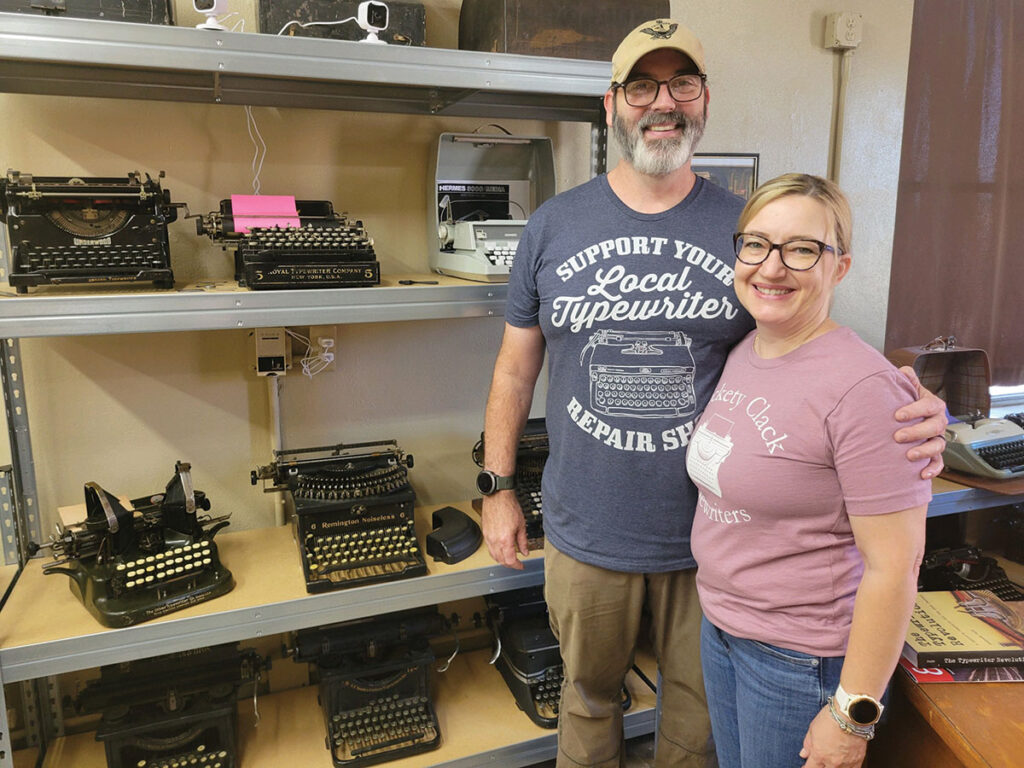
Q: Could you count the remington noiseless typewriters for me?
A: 1